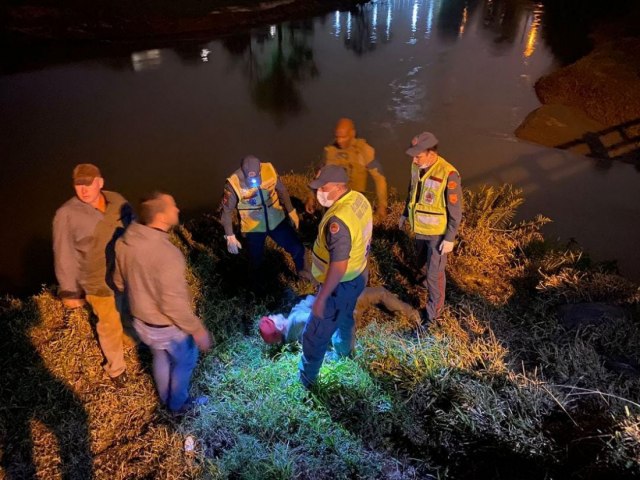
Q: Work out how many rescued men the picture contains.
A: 1